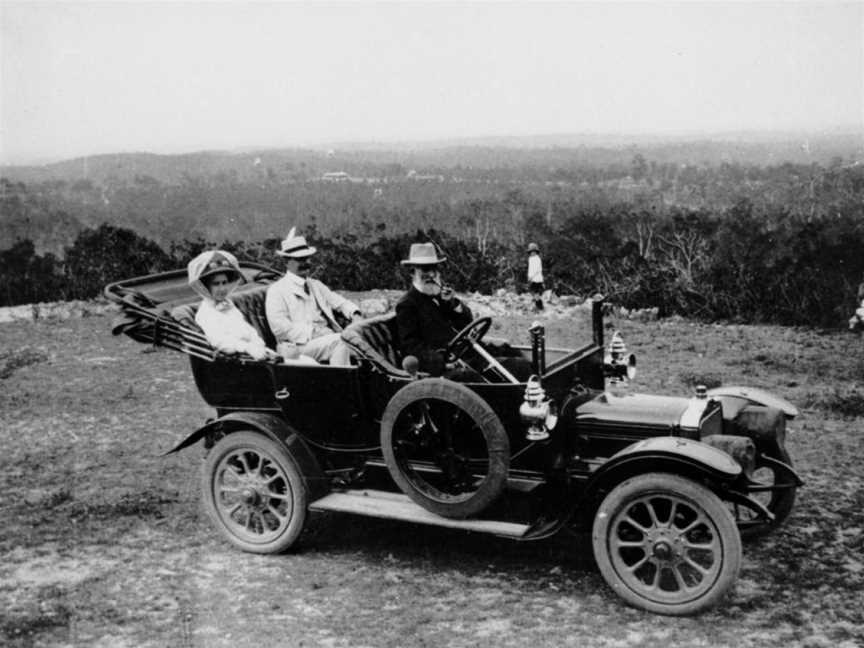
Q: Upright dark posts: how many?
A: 2